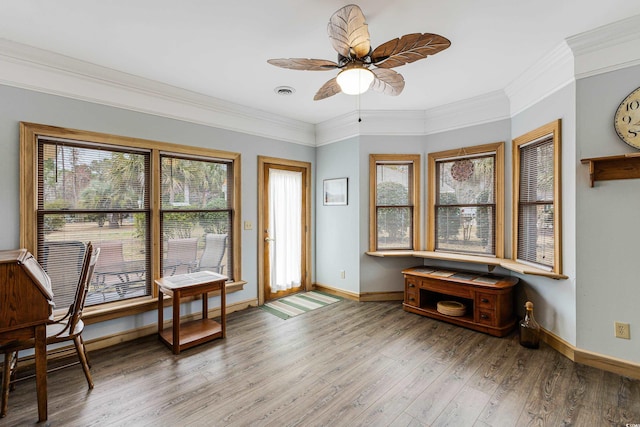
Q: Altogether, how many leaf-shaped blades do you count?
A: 5